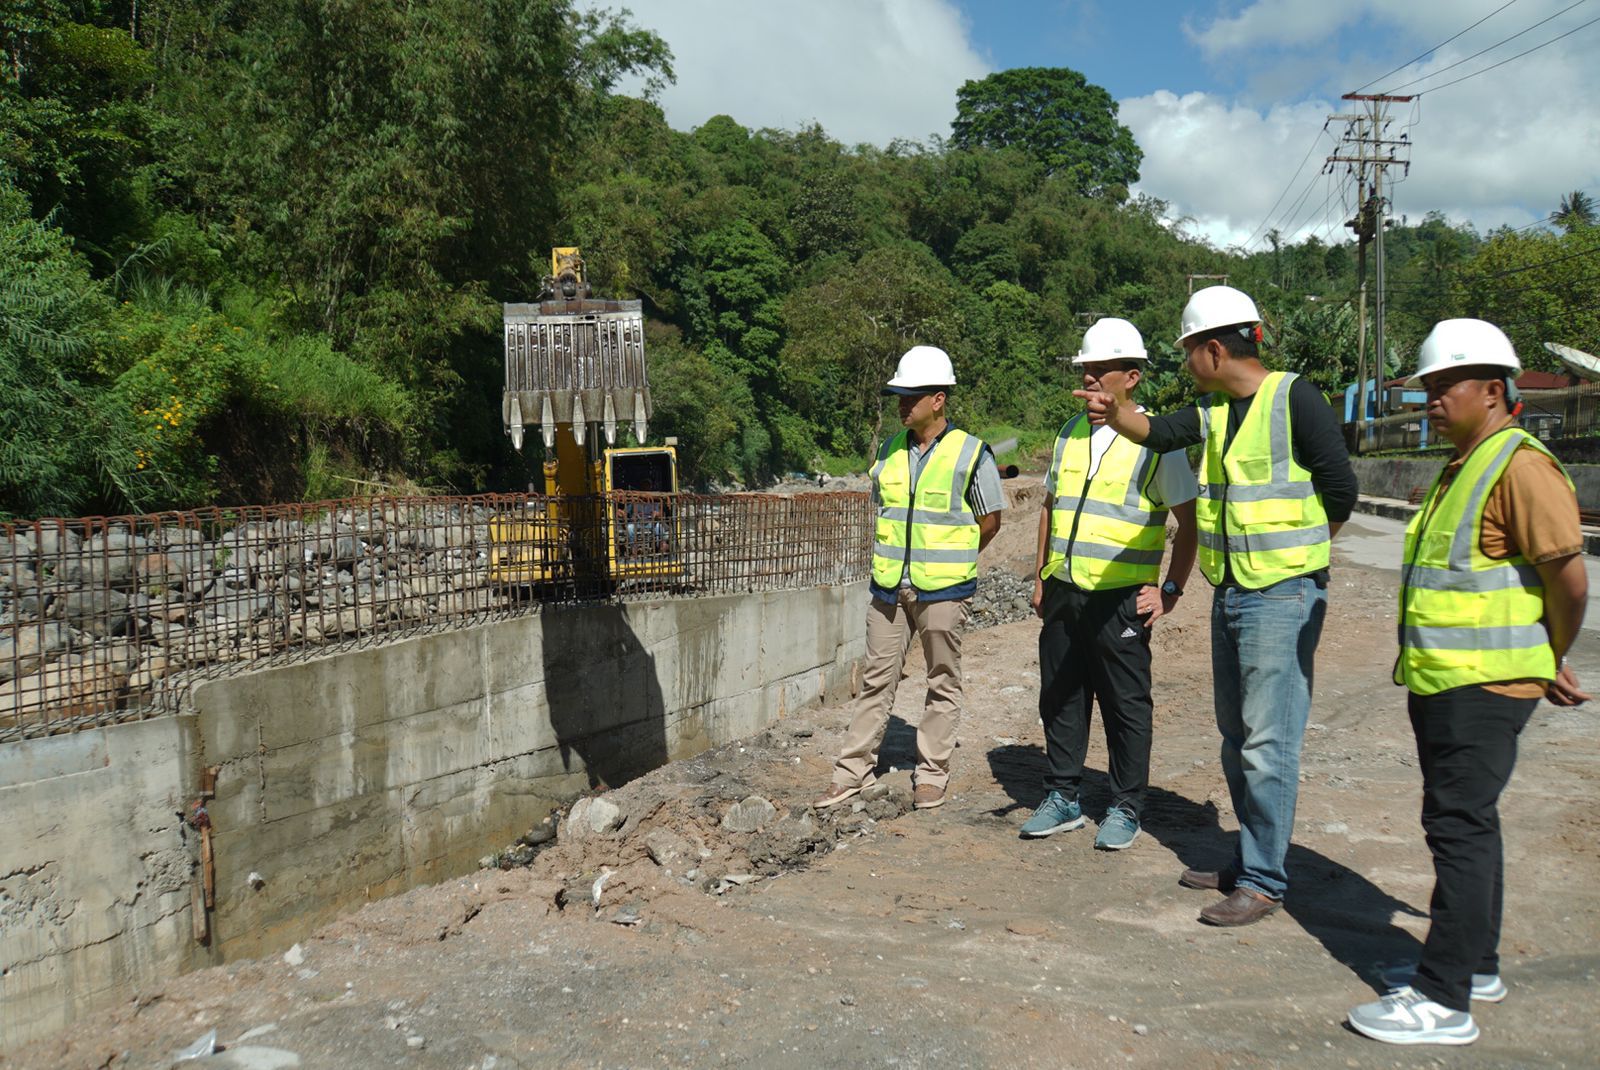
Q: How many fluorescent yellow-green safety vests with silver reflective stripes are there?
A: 4